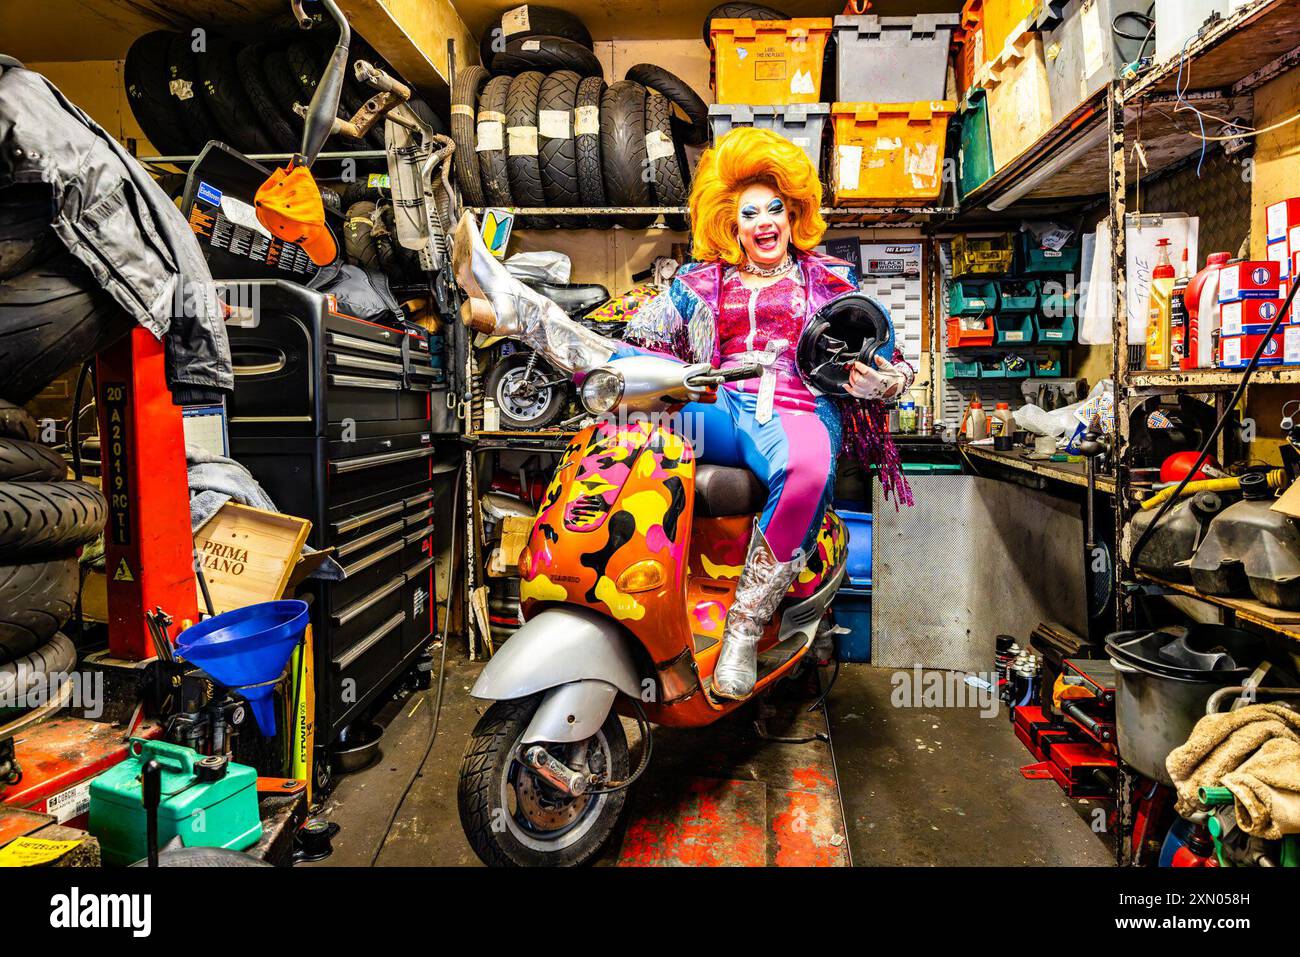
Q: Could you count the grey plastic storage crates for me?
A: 3